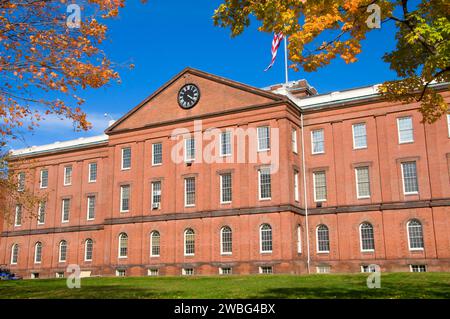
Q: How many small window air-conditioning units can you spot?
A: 2